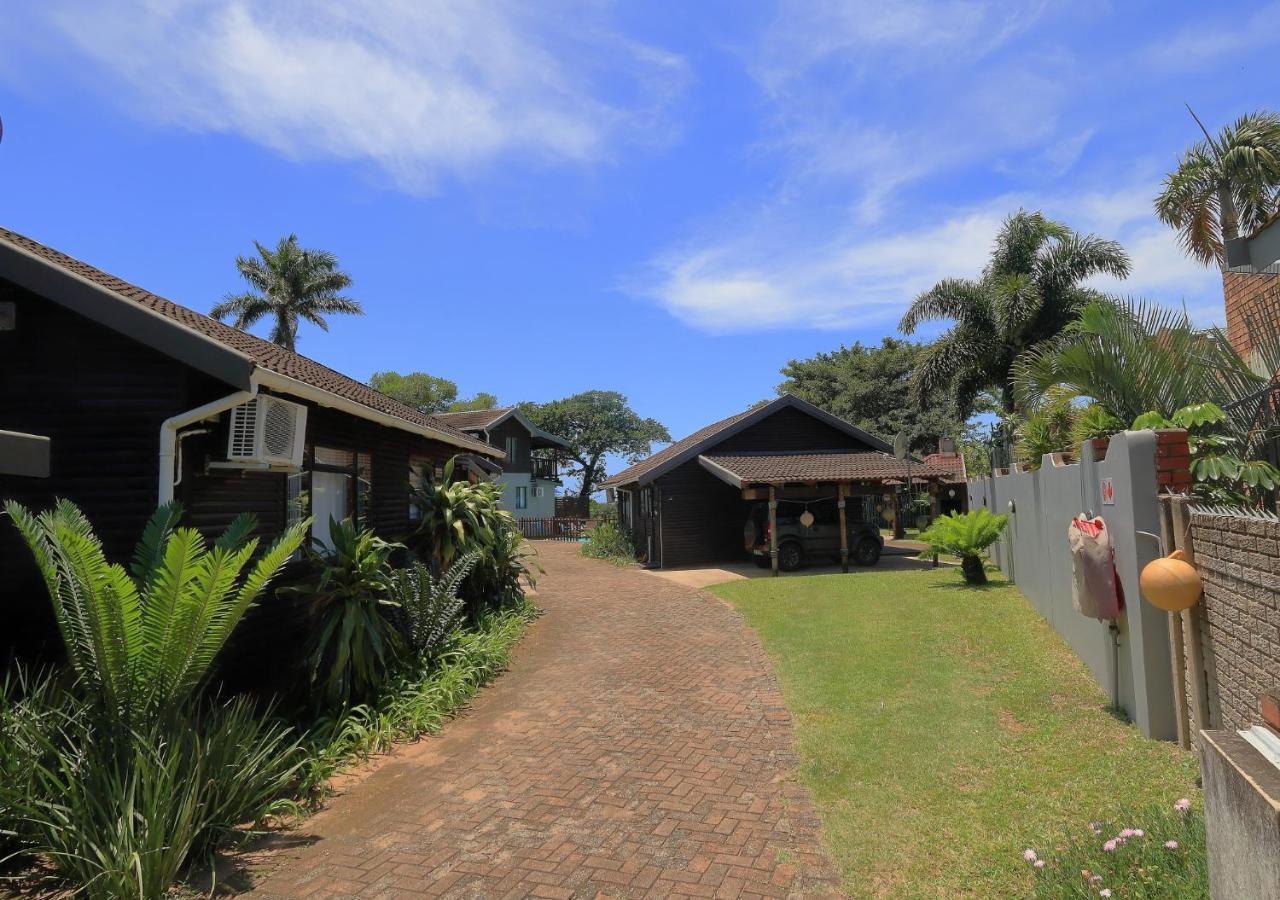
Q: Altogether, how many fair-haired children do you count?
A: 0